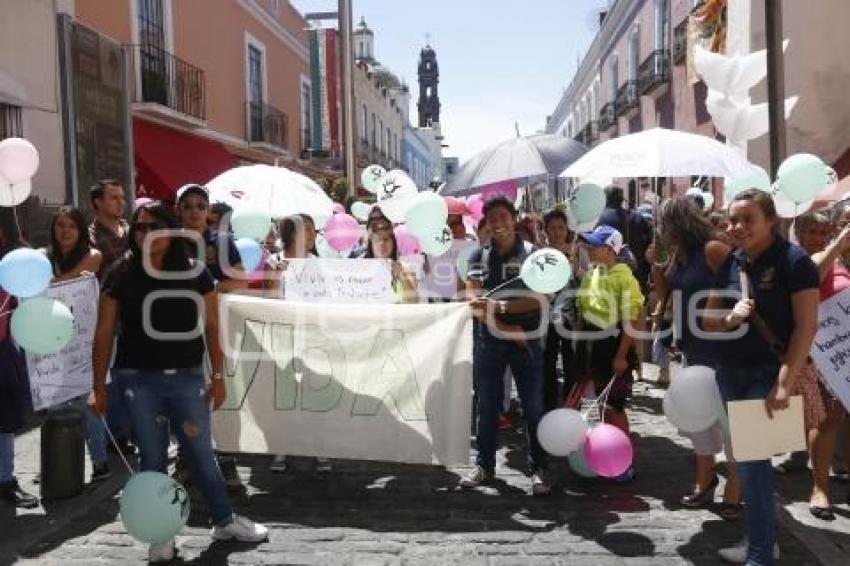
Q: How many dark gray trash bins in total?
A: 1